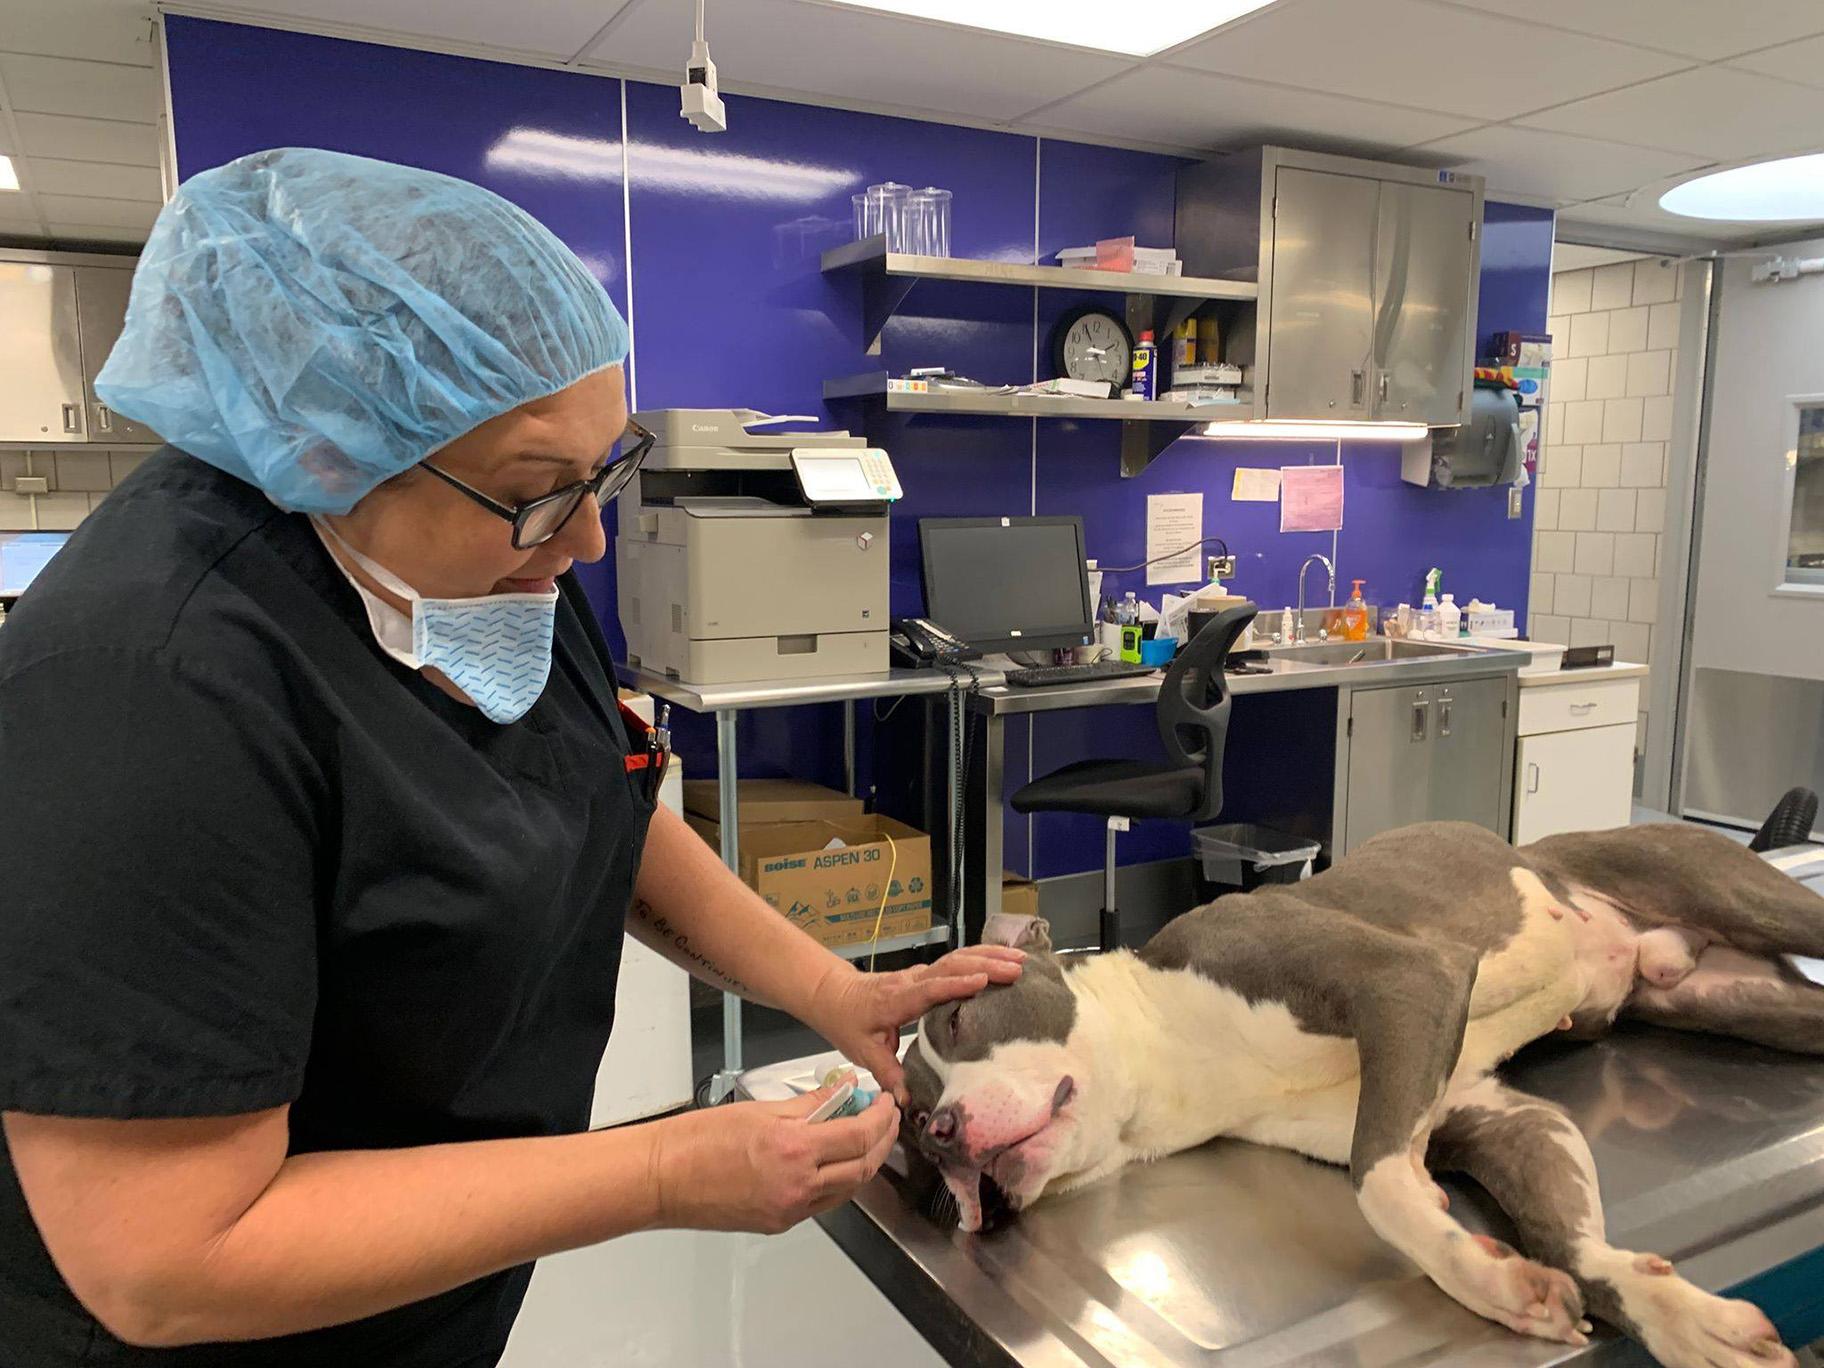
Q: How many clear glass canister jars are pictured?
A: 3